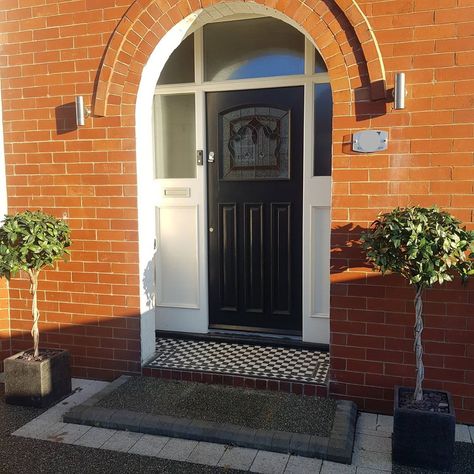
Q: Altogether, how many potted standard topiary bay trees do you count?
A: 2